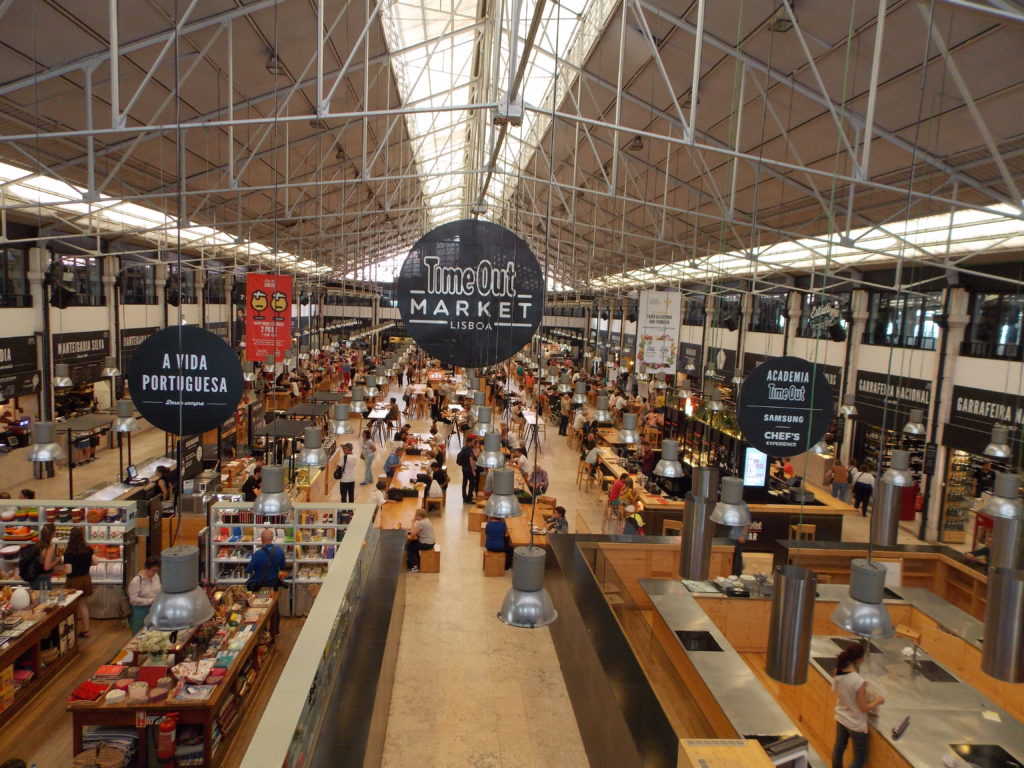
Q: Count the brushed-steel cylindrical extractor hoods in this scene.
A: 6